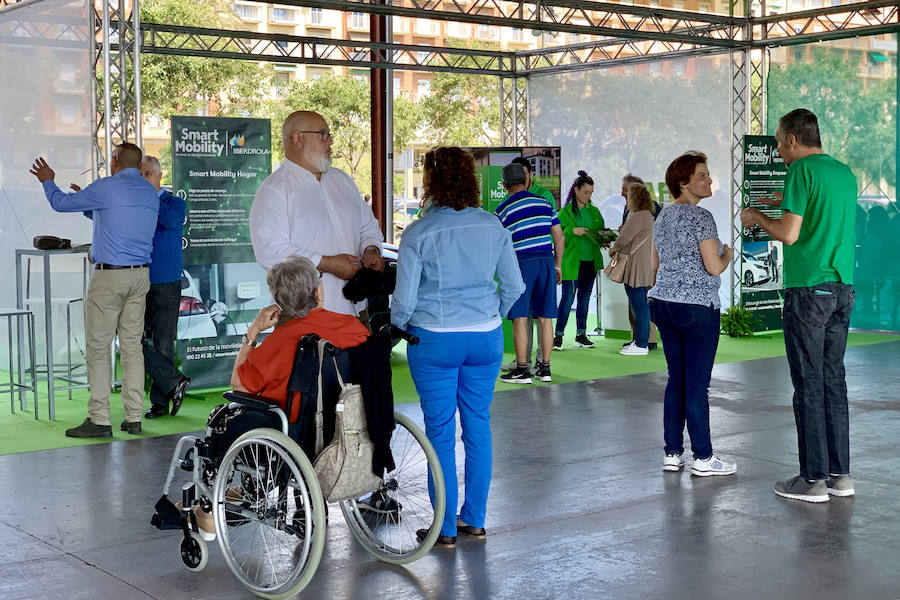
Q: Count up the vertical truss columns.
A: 3